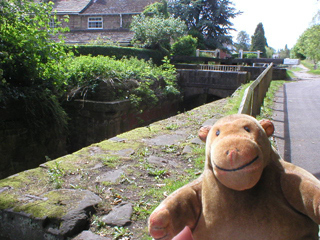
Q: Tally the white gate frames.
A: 2